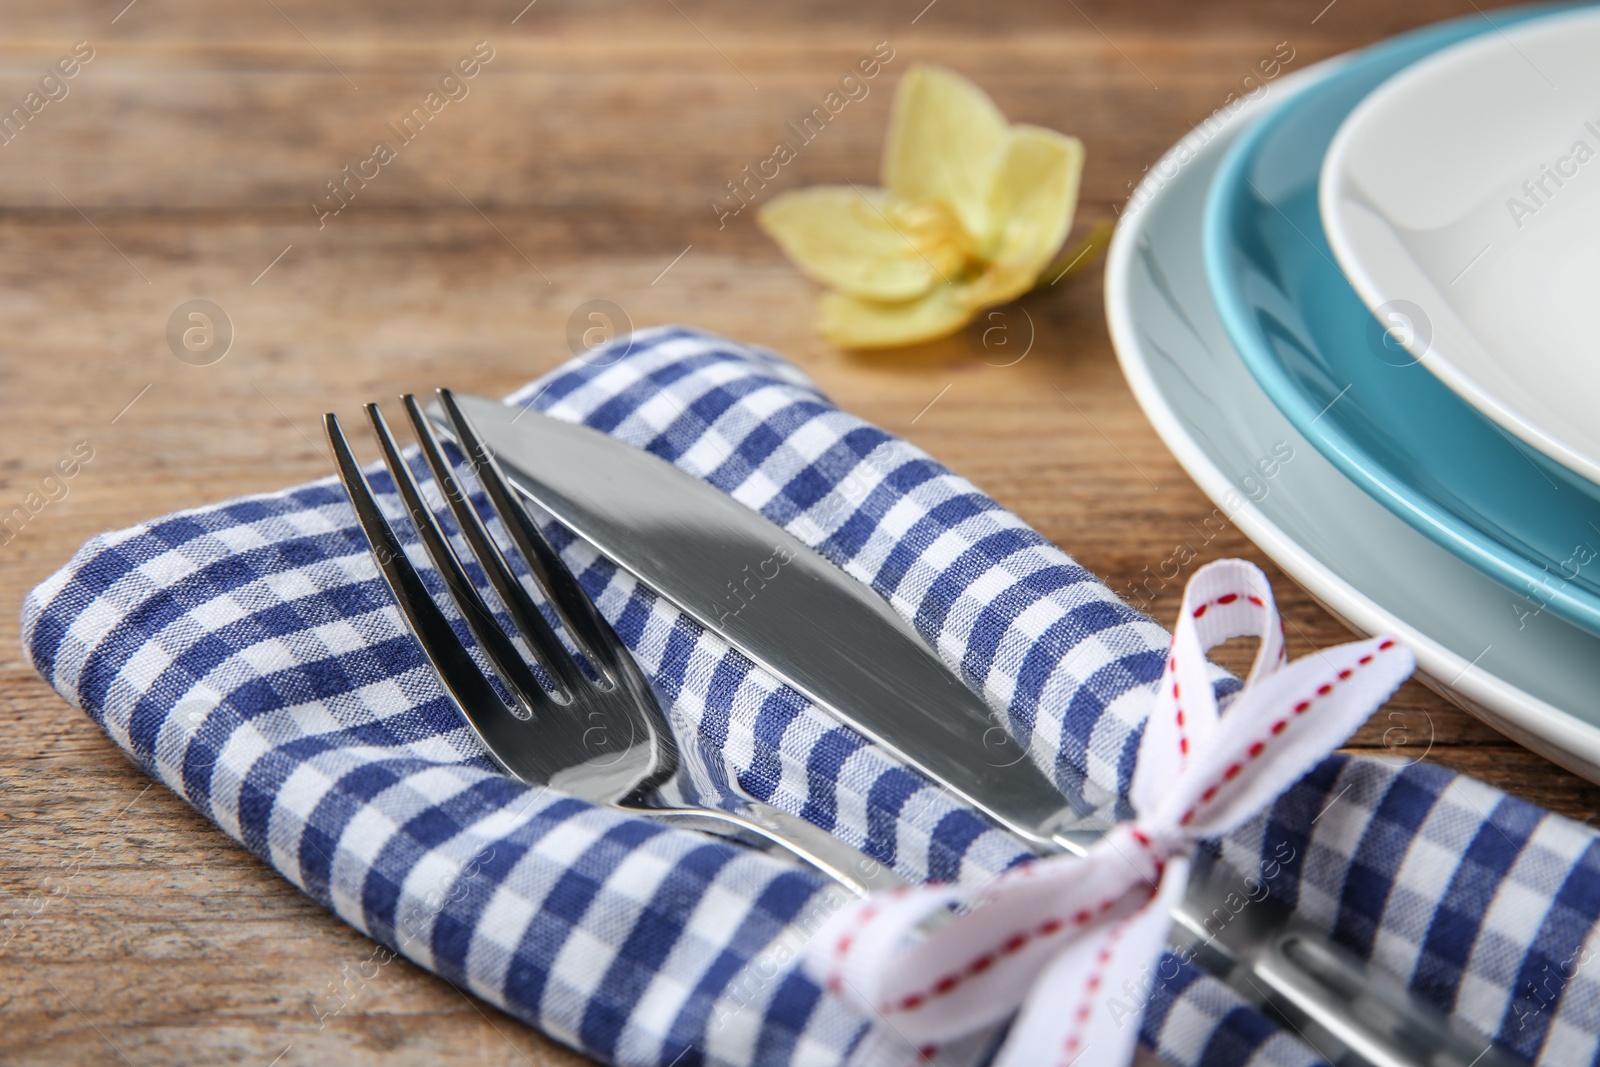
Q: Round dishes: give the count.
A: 3